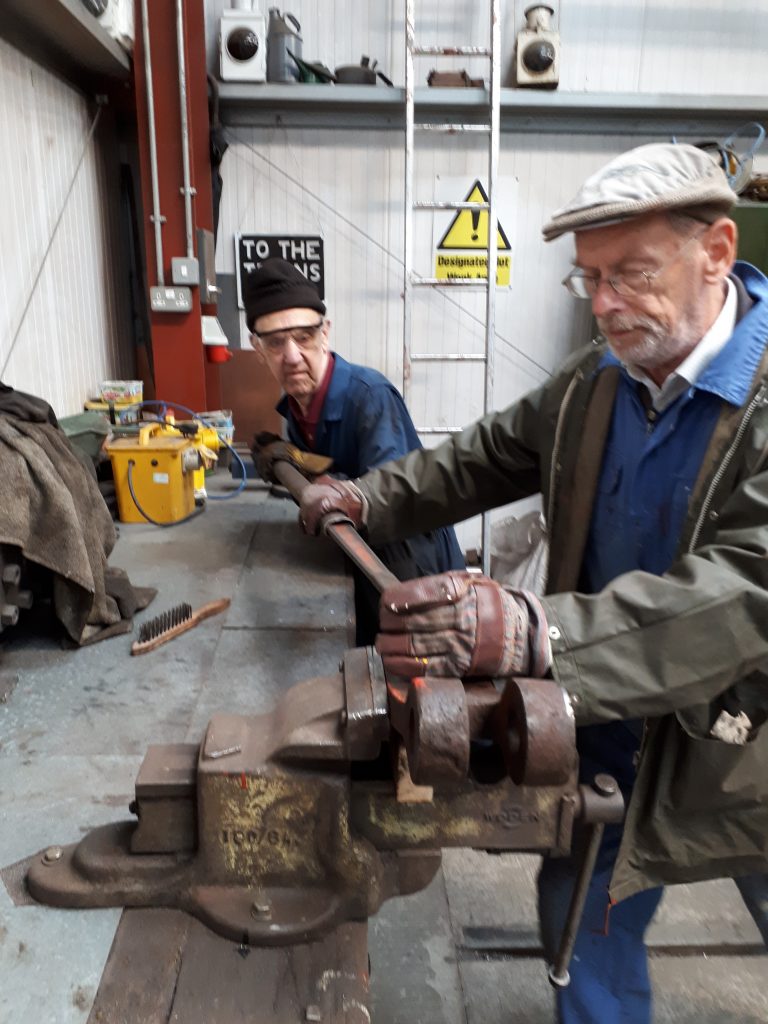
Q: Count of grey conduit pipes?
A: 2